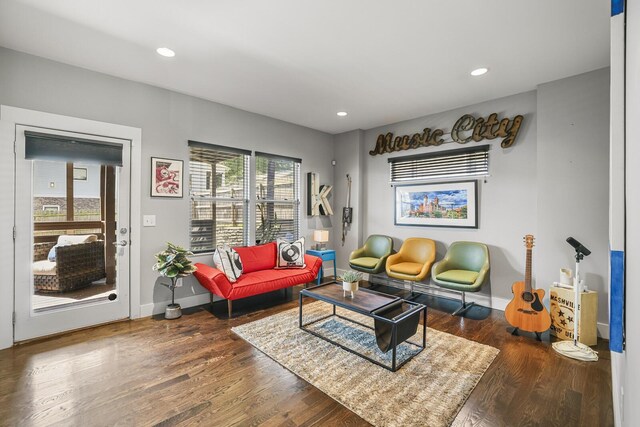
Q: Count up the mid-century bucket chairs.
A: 3